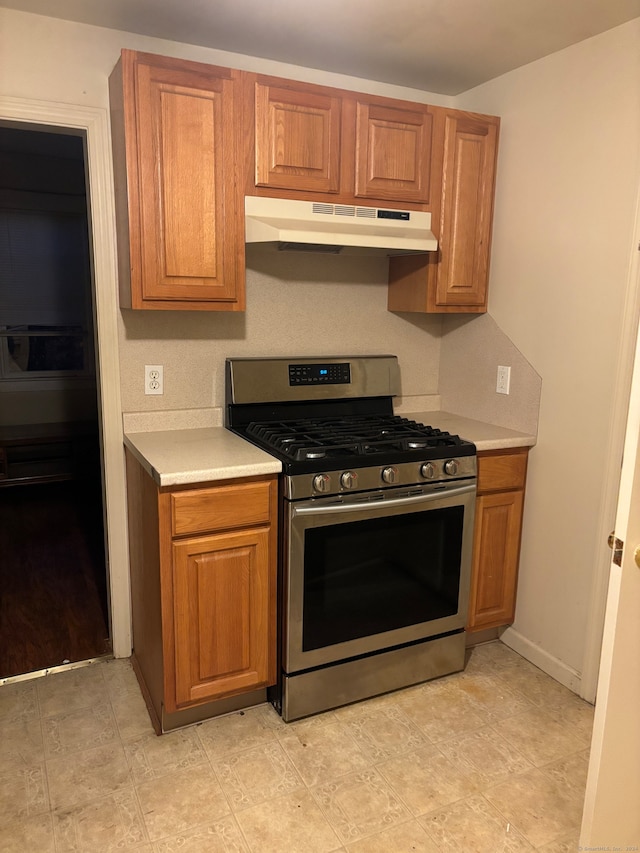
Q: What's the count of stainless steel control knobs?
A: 5